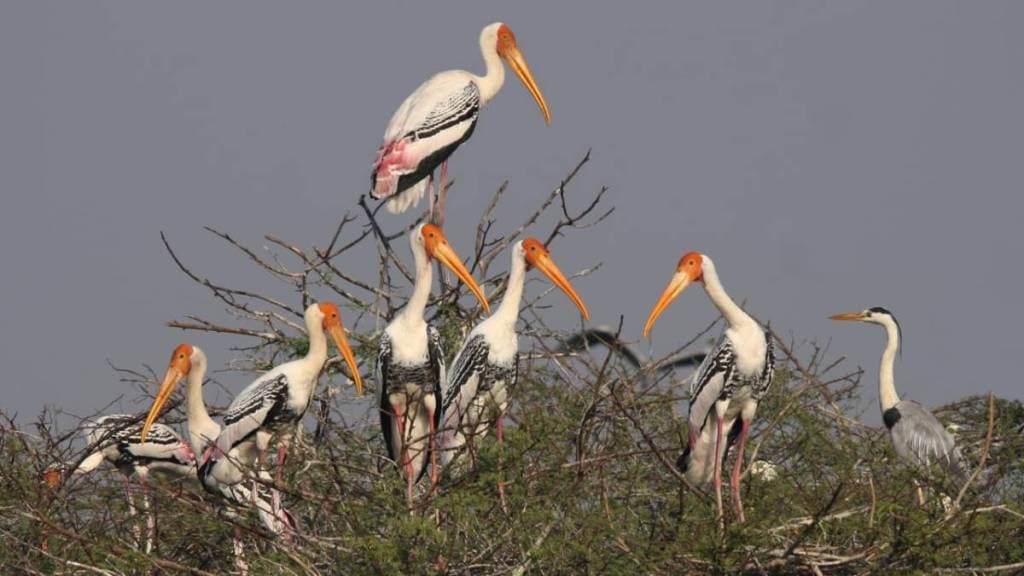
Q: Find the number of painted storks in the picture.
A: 7